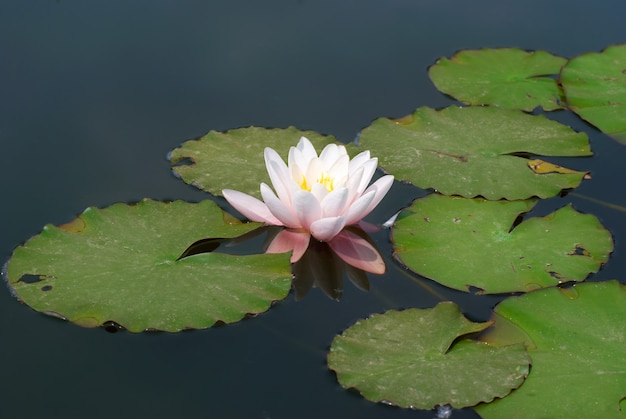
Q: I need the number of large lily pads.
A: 8